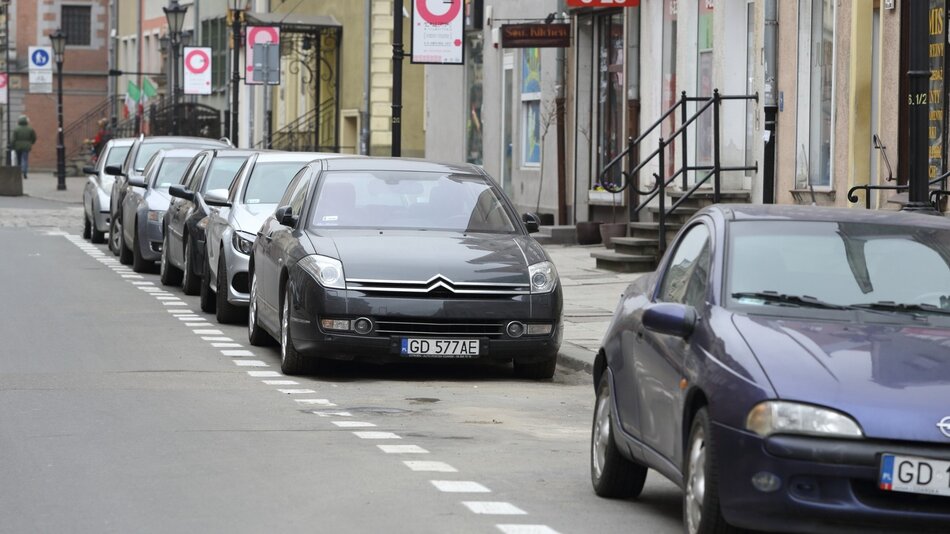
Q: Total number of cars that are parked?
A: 7